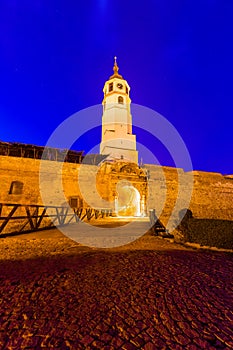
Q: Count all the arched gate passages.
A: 1